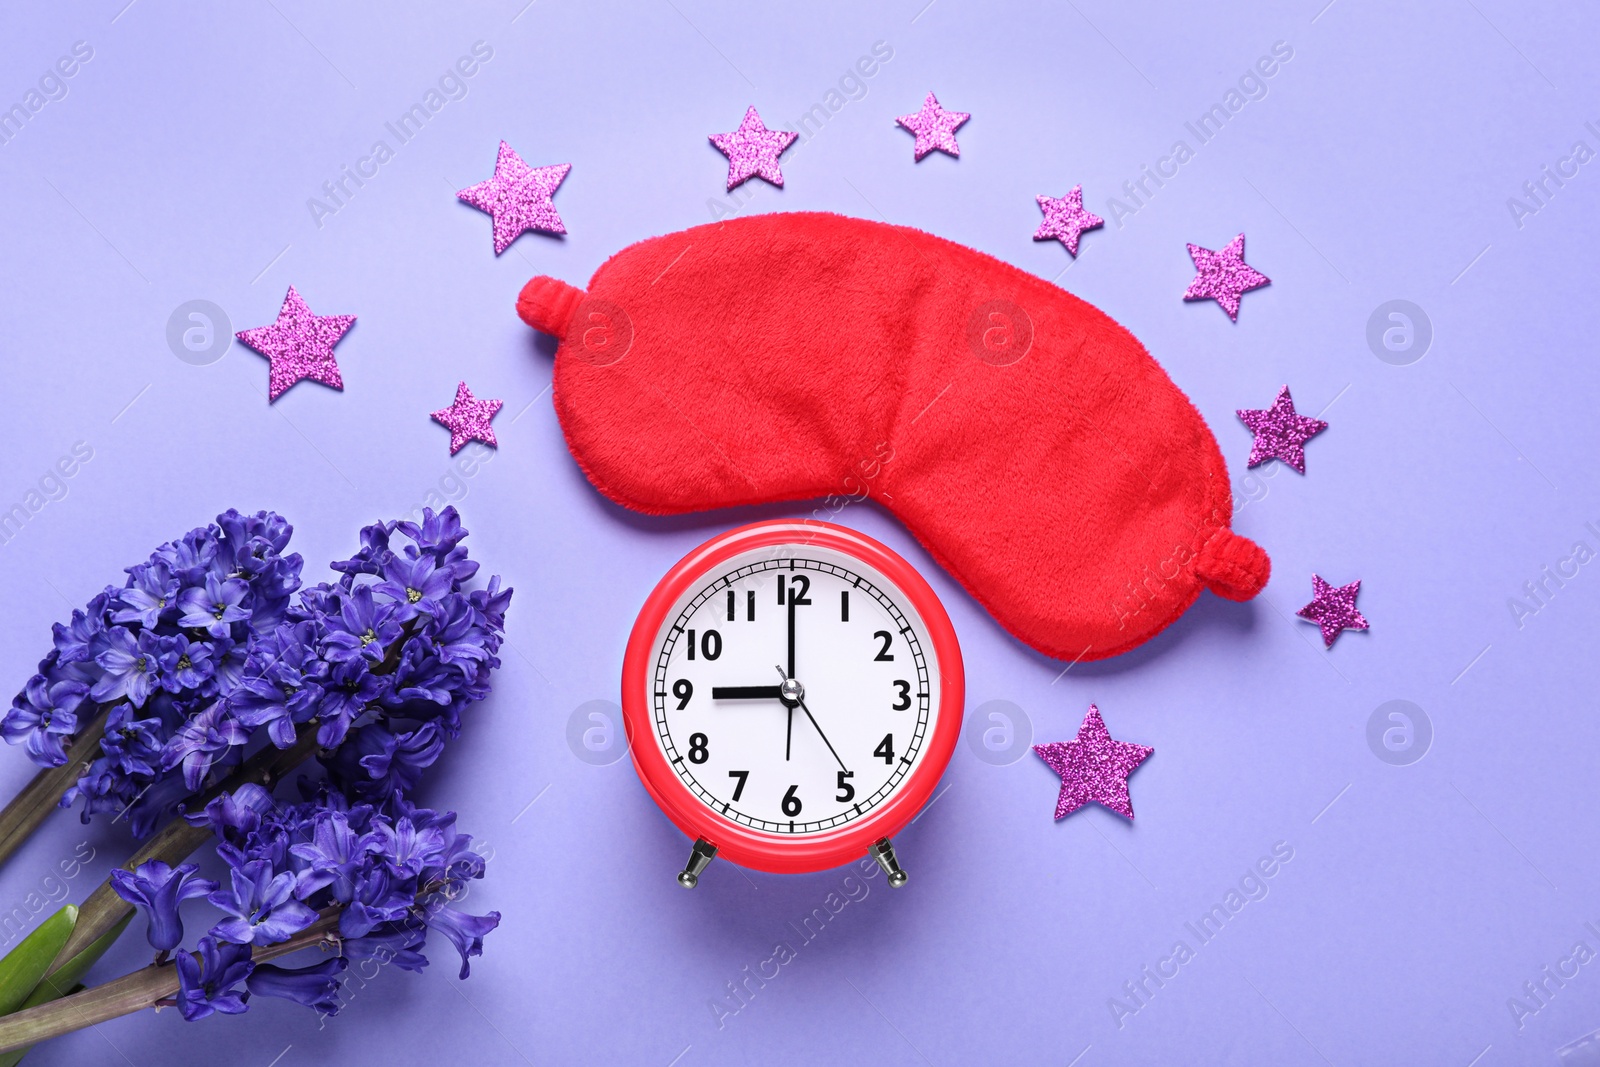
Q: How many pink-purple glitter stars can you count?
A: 10